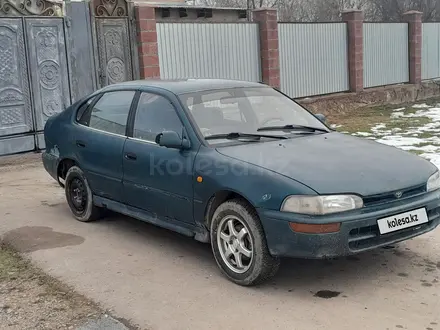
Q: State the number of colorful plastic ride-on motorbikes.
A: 0